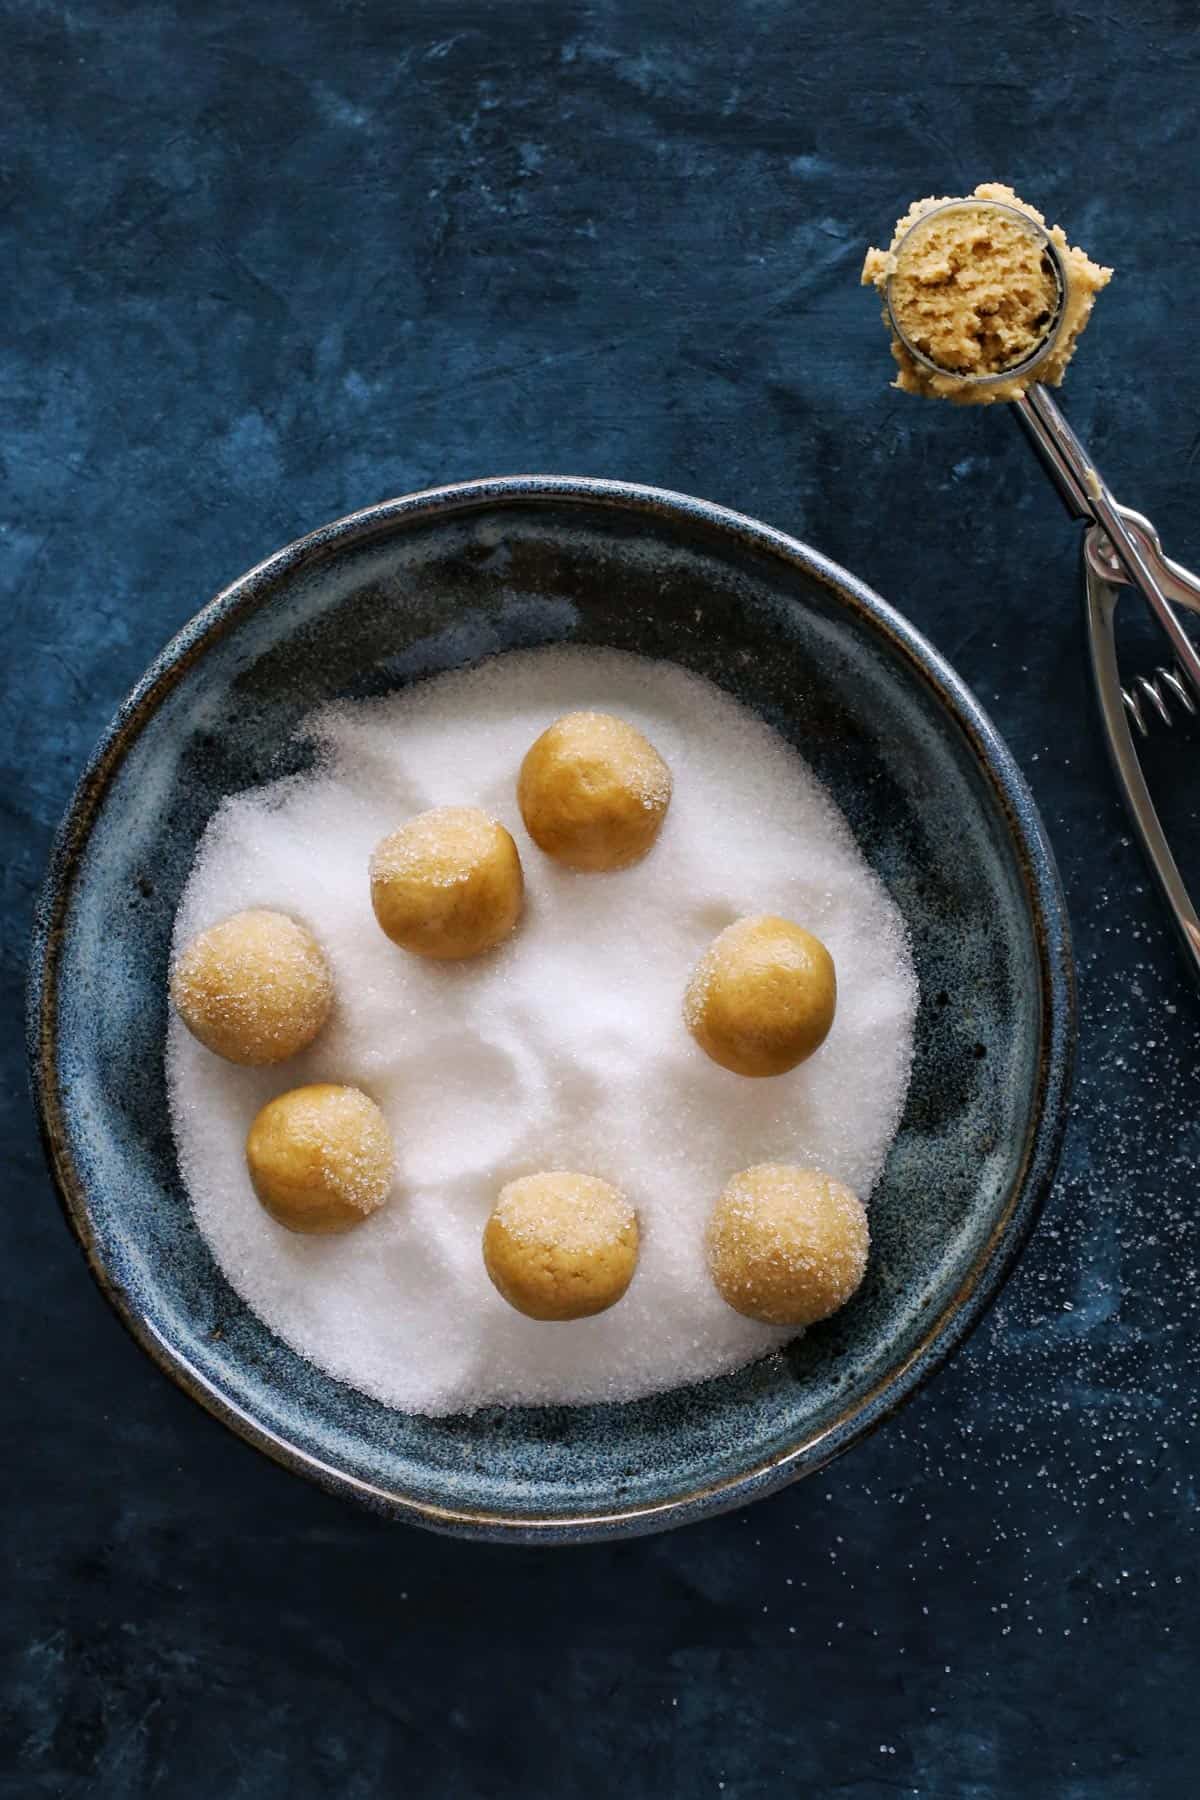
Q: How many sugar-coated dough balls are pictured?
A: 7